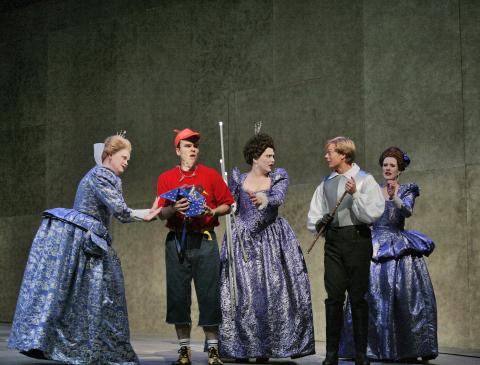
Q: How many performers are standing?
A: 5